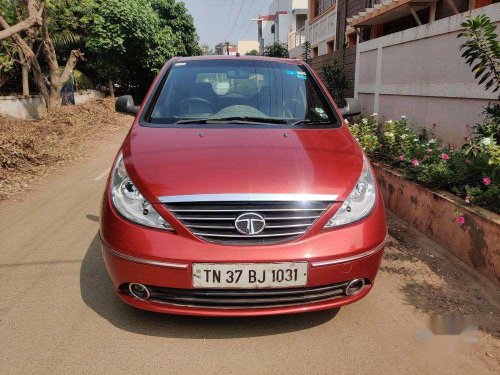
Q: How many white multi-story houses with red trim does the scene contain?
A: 1